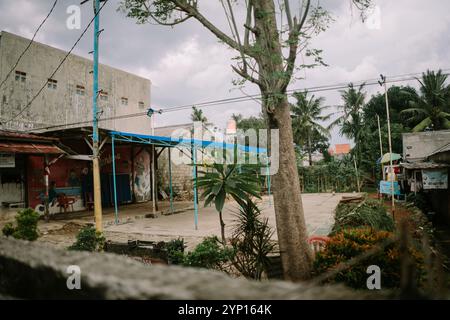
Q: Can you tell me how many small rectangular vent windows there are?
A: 6